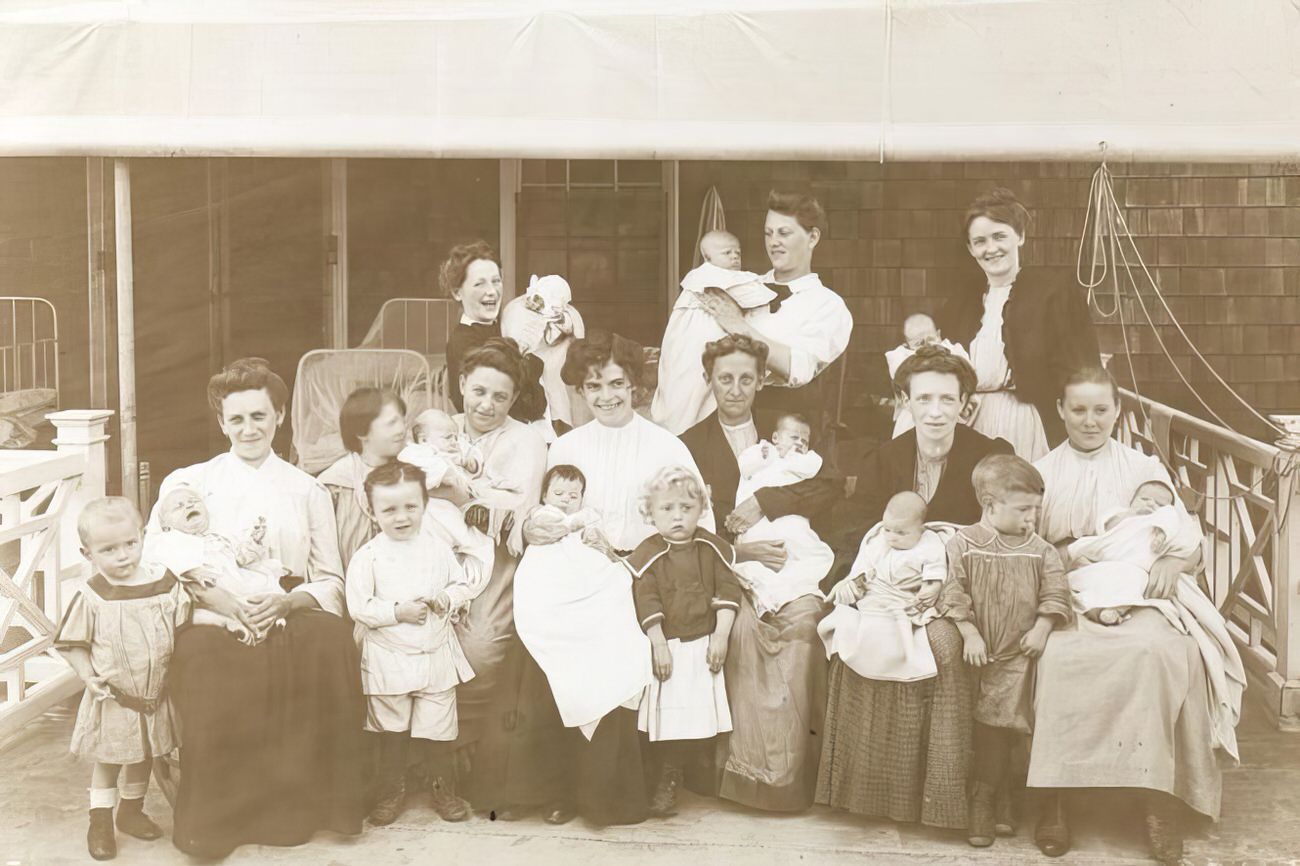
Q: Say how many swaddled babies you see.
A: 9